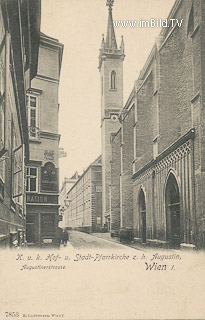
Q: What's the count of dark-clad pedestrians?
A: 2